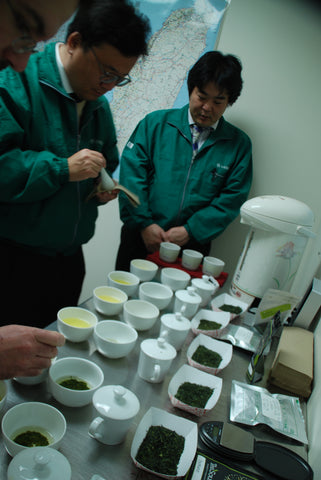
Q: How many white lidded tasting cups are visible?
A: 6